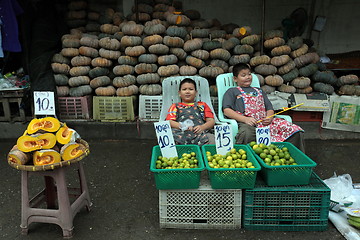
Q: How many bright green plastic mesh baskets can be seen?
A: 3